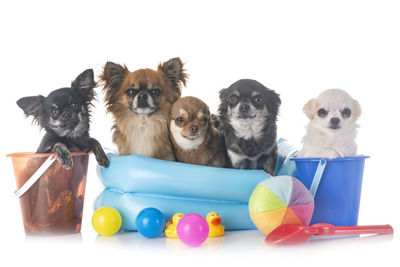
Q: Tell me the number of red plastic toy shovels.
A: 1